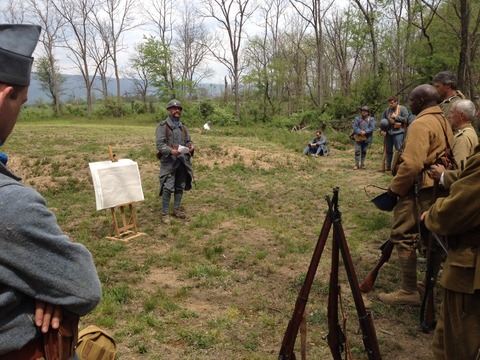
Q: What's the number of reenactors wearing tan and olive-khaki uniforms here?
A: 4